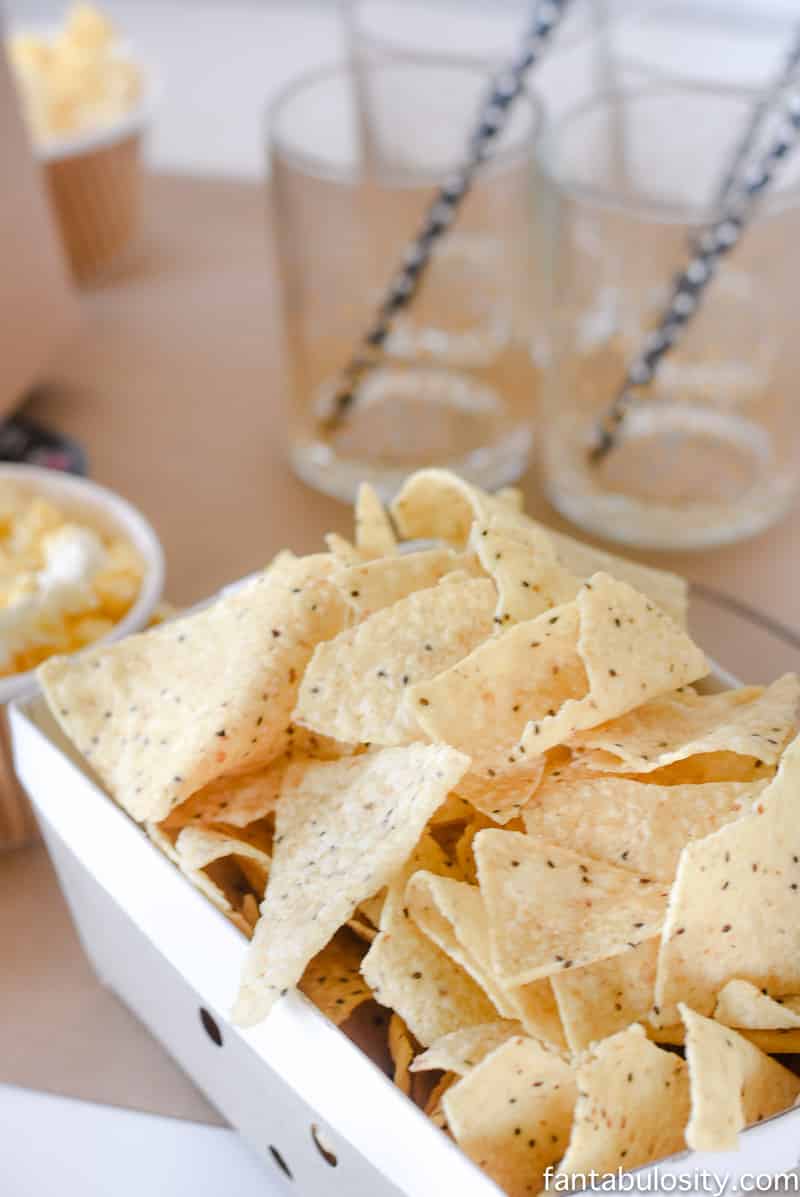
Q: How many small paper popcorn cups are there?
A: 2